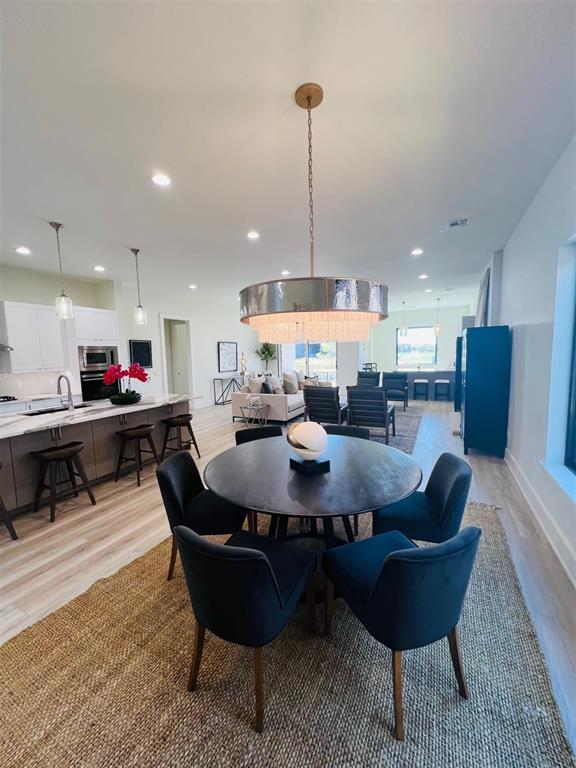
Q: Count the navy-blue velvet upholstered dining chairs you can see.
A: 6